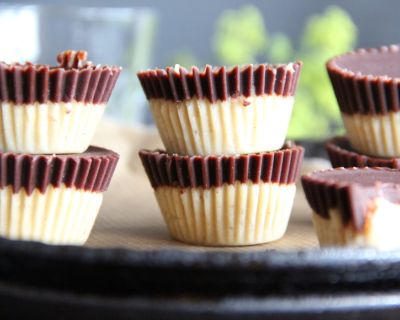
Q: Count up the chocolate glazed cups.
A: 7